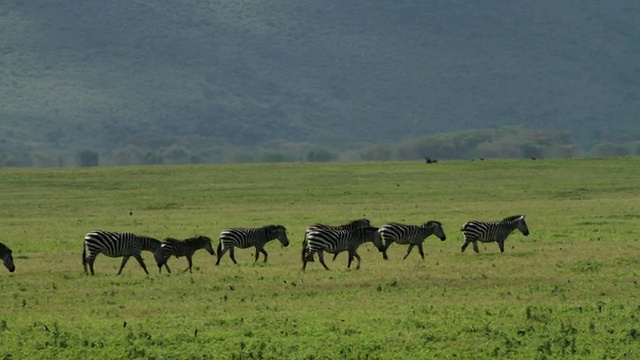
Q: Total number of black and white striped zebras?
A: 8